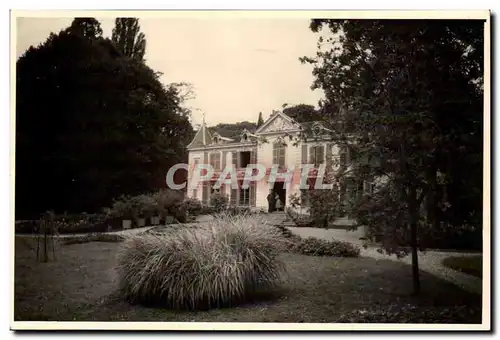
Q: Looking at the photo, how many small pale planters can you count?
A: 4